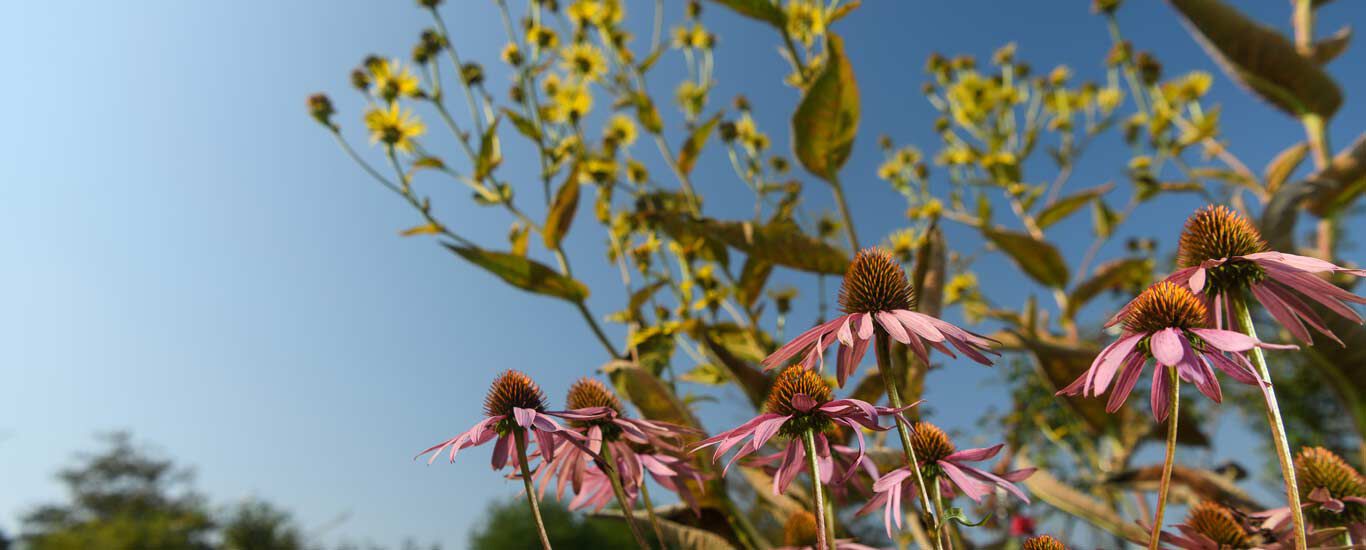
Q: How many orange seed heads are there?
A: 11